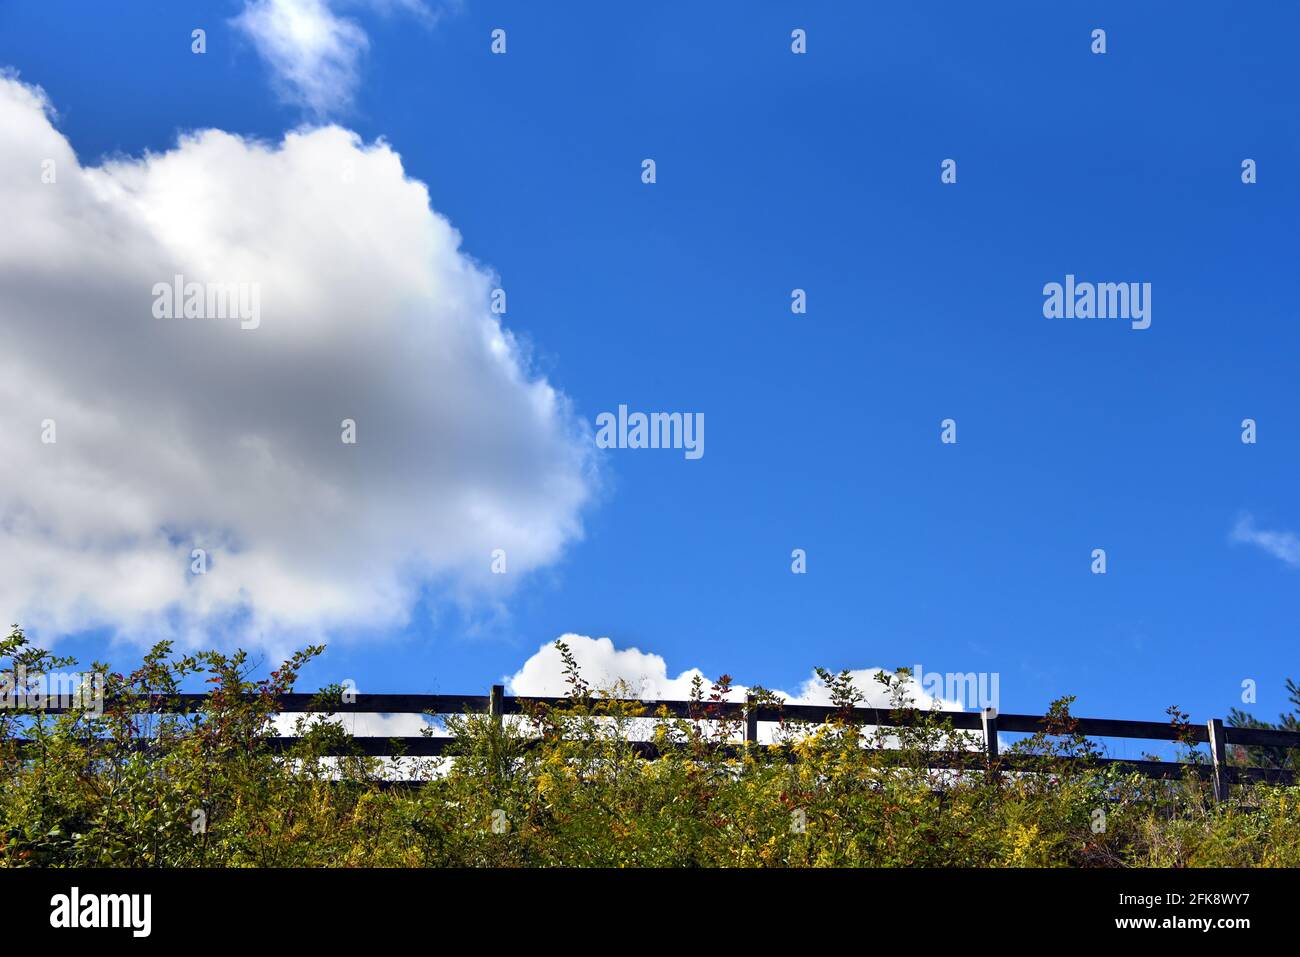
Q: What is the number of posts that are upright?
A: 4